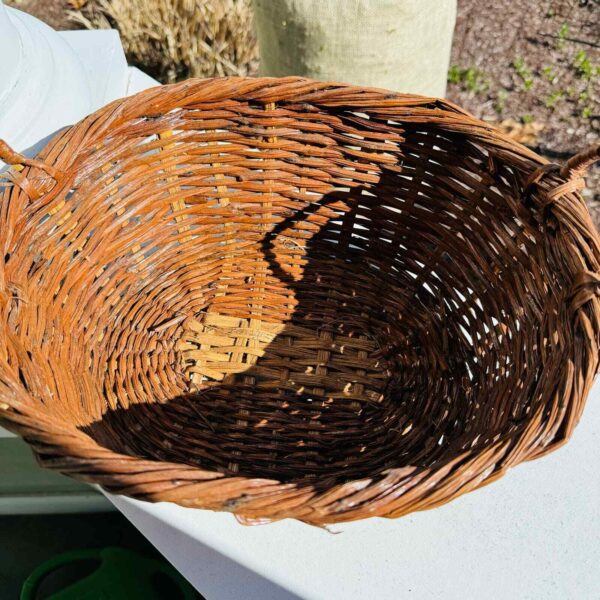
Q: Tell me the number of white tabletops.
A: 1